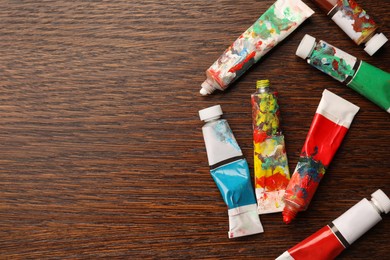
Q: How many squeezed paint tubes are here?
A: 7